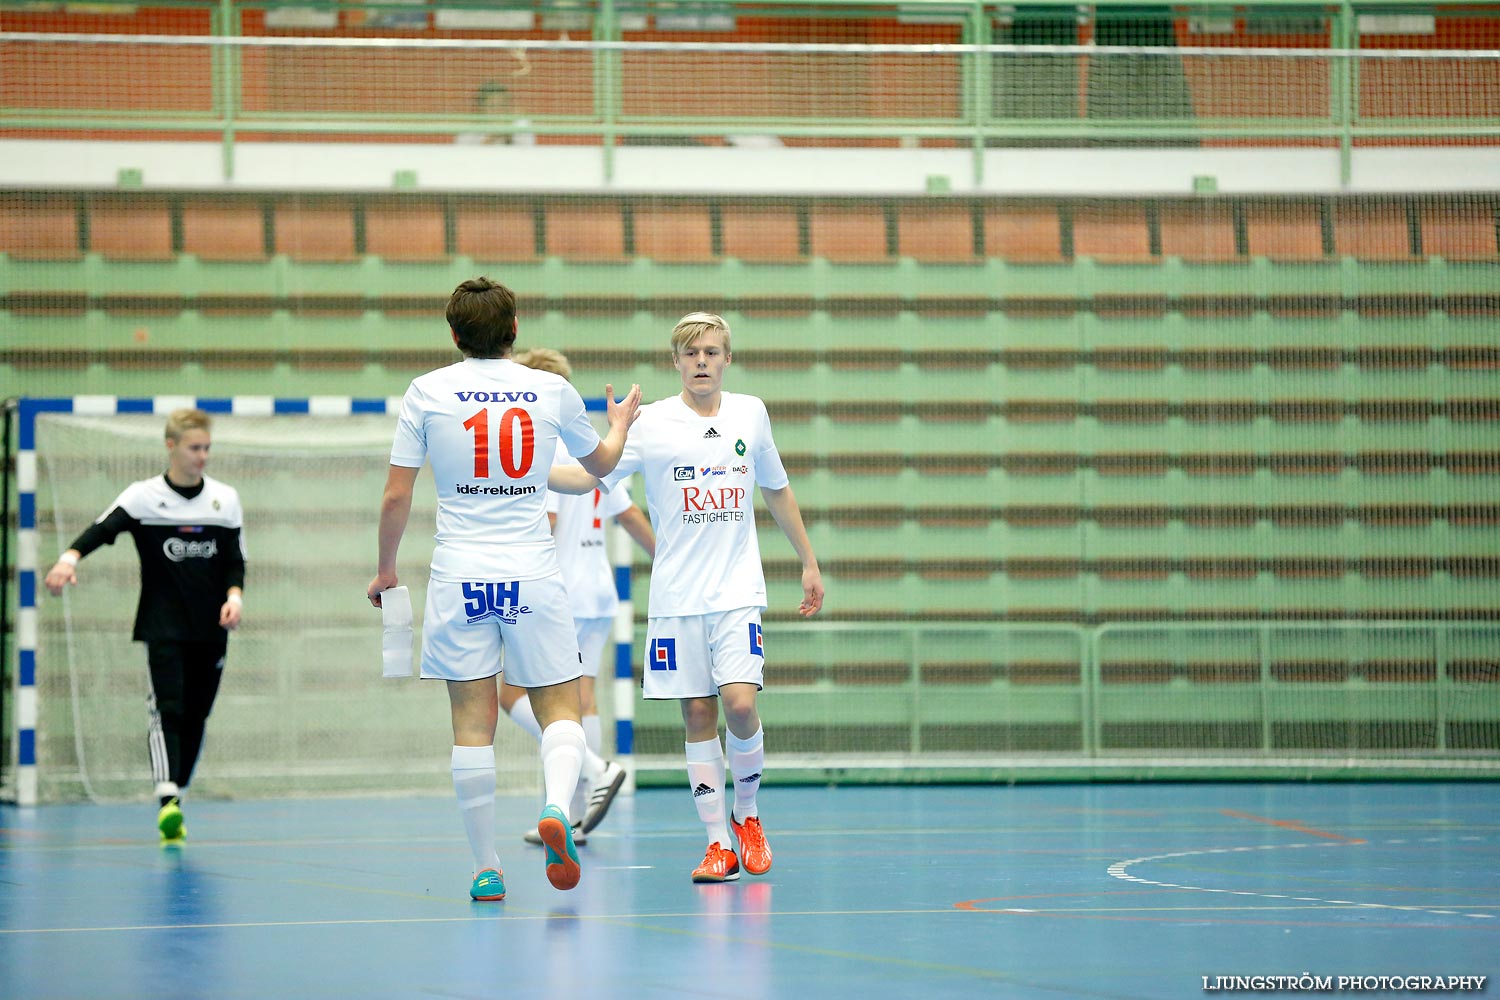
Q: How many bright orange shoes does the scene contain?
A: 2